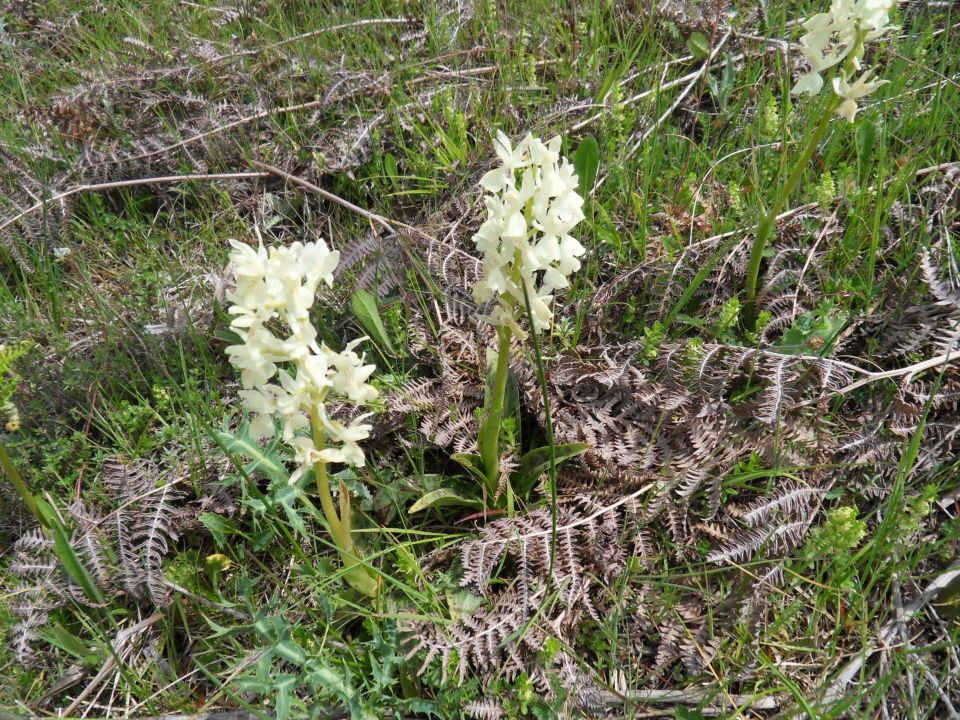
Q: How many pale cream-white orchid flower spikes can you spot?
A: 3